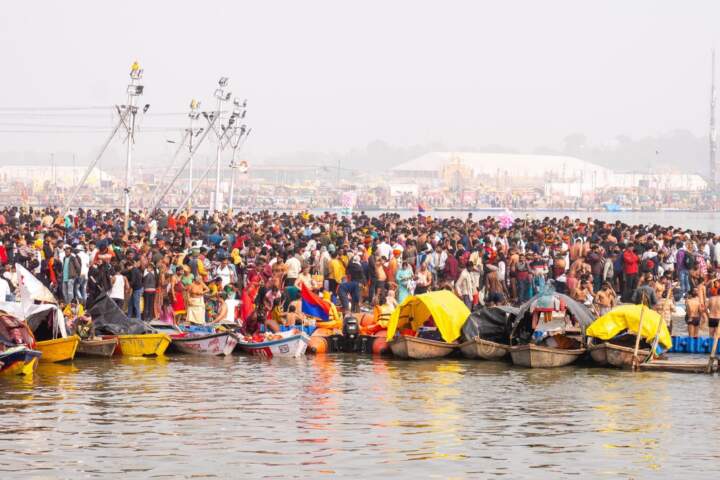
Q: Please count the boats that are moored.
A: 11